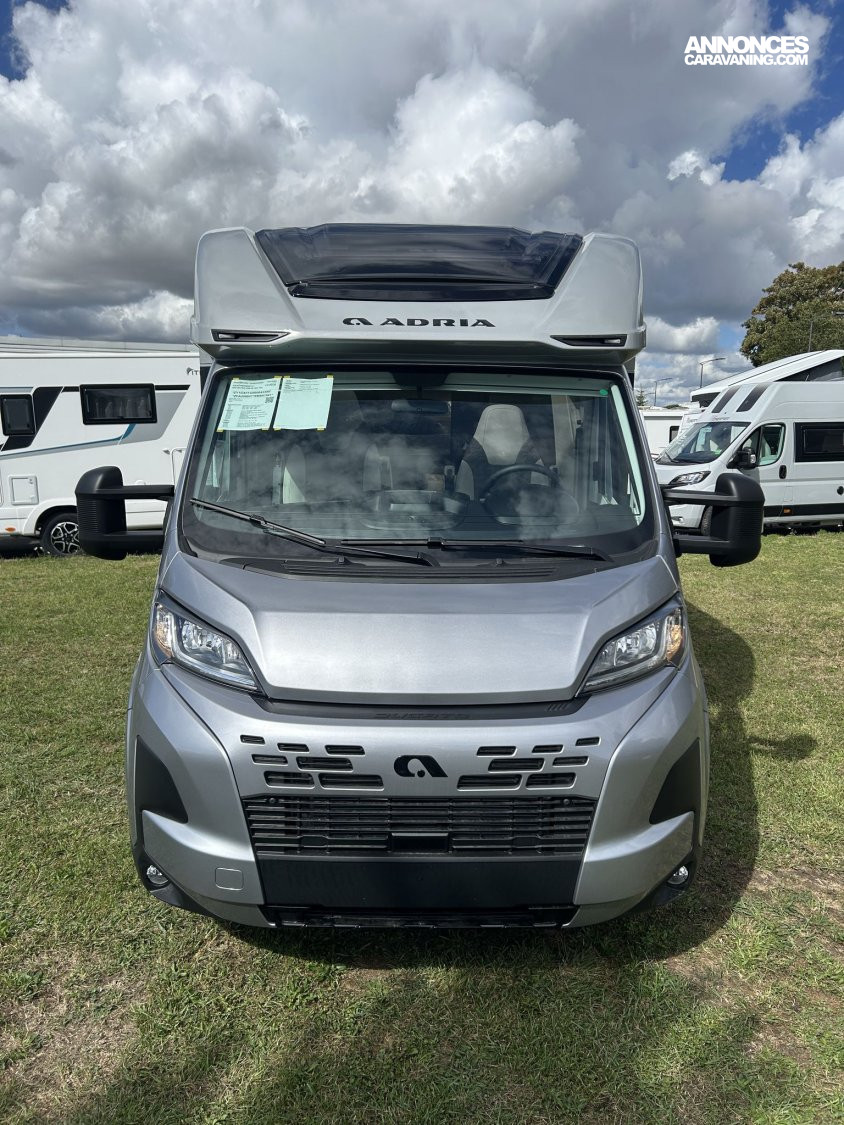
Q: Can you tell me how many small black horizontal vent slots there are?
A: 14